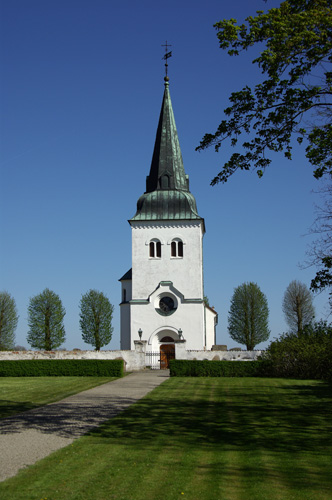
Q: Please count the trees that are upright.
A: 5